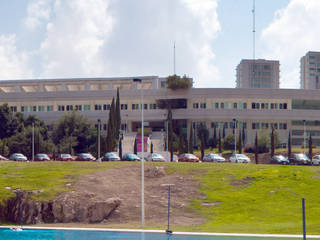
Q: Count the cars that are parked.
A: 14